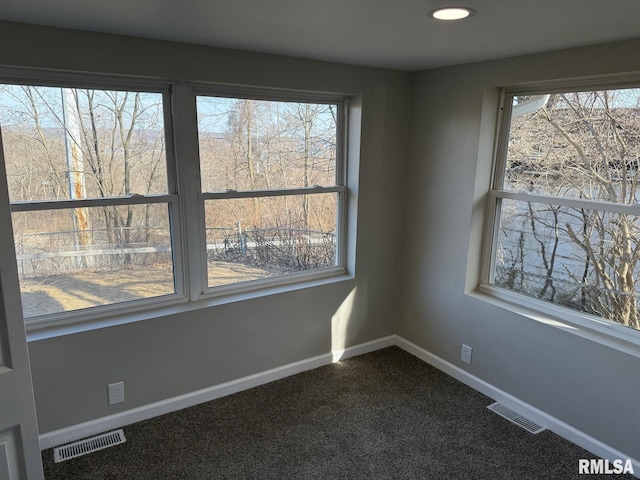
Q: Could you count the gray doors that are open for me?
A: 1